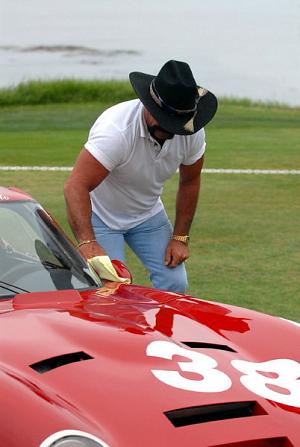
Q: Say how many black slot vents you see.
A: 4